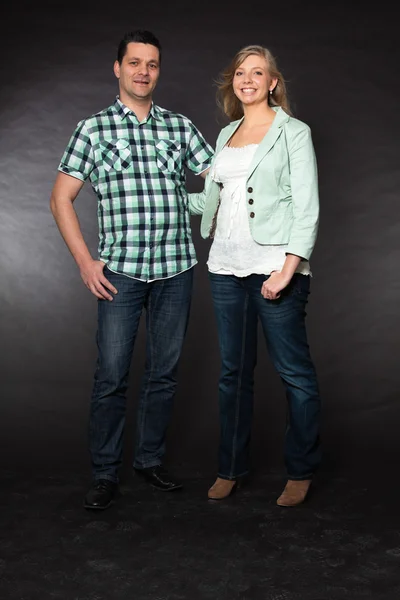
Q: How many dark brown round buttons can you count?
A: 3